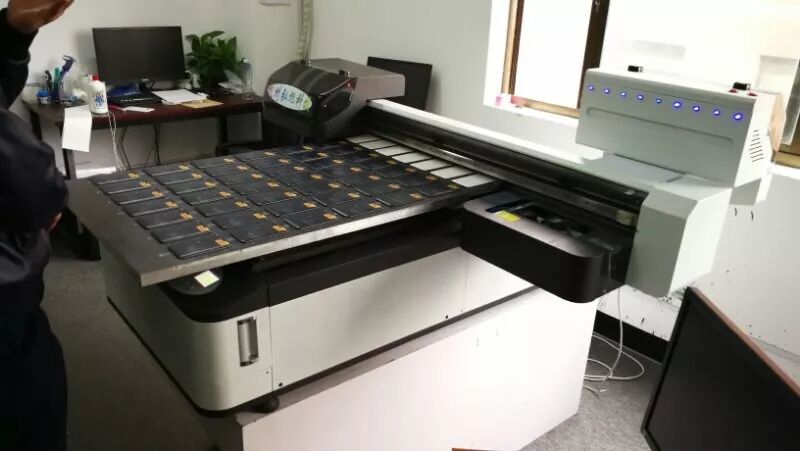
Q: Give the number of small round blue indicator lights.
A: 9